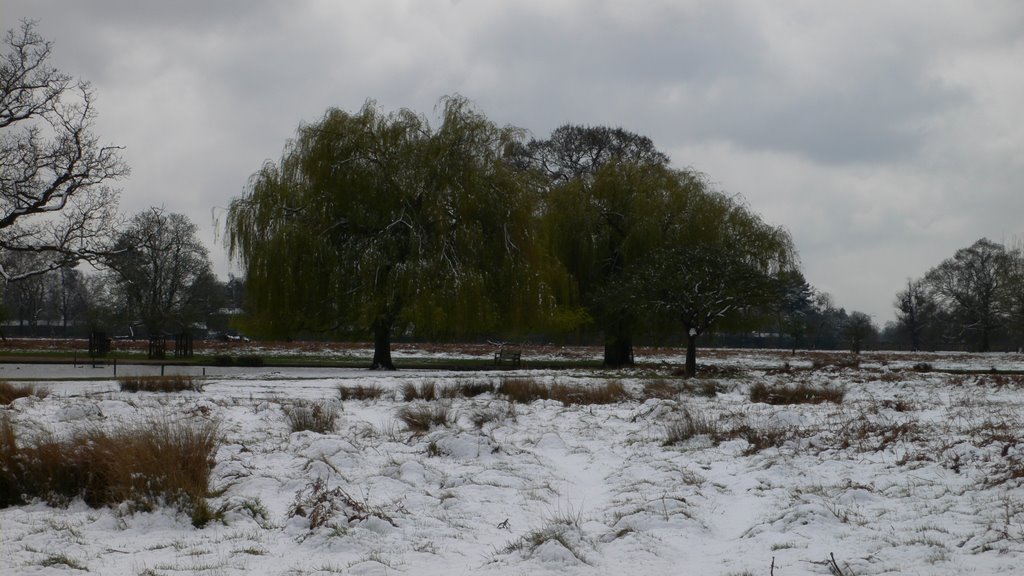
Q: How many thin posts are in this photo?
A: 5